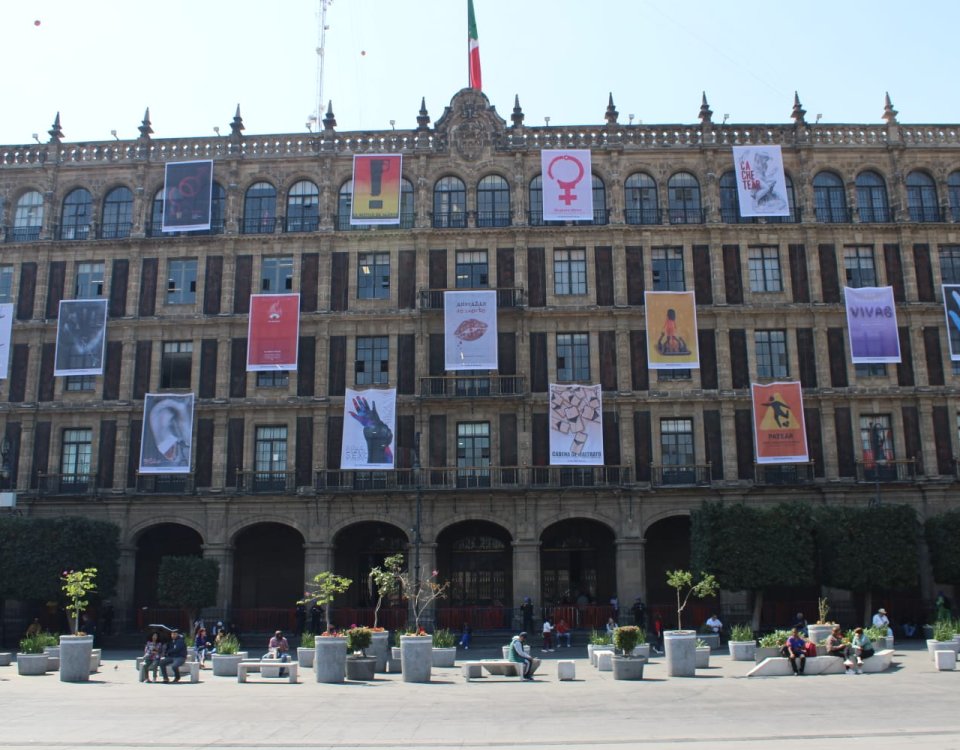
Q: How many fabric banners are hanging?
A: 15